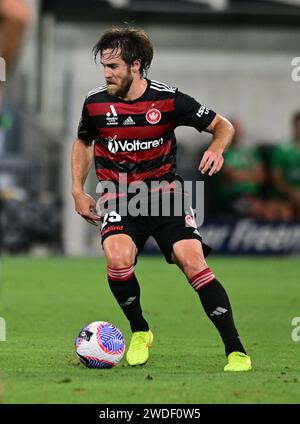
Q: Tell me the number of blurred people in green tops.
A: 2